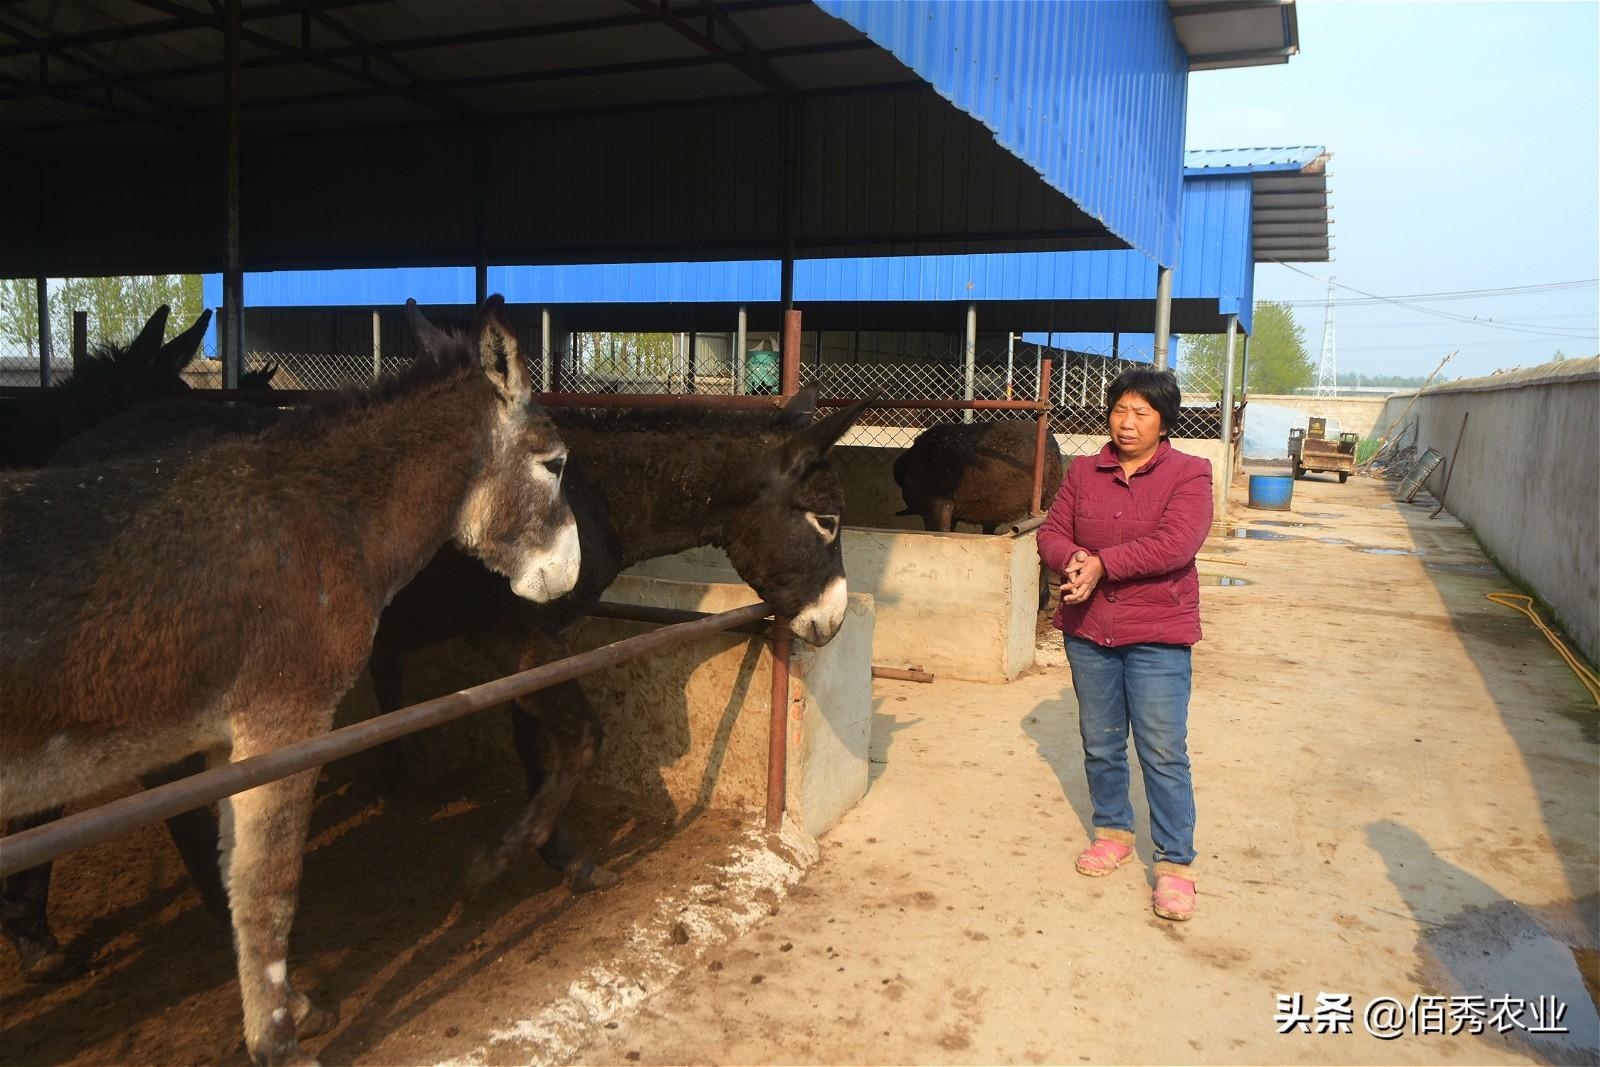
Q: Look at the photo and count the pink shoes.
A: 2